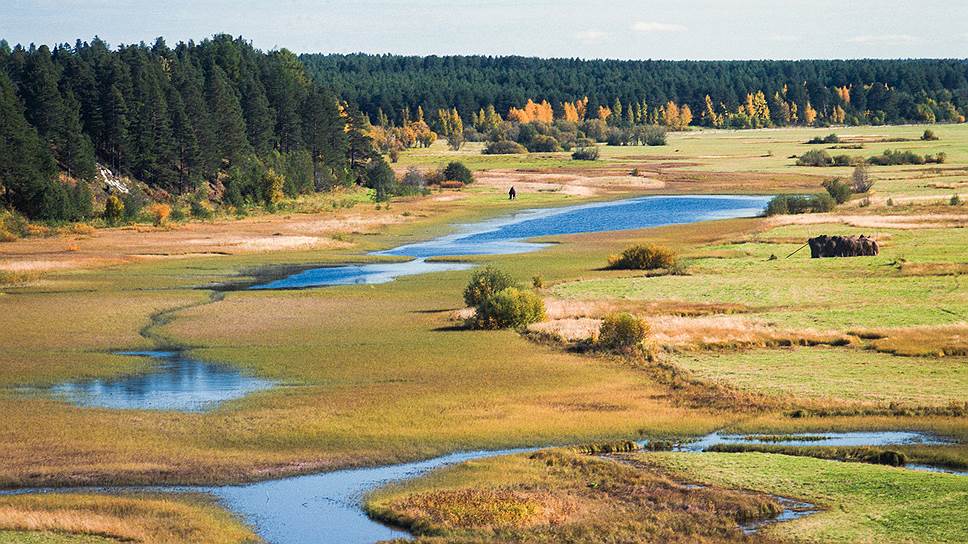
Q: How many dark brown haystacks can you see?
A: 1